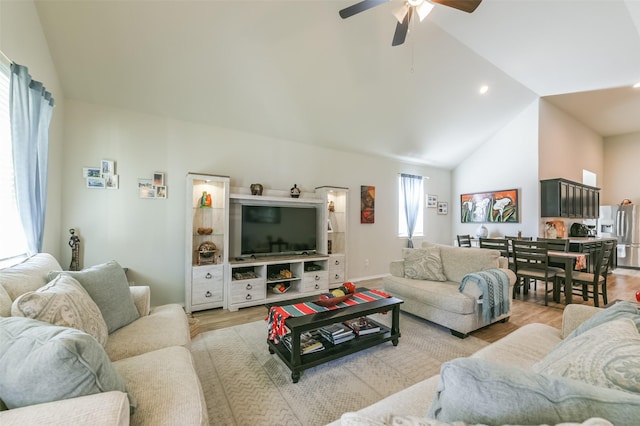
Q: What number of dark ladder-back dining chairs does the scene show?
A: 6